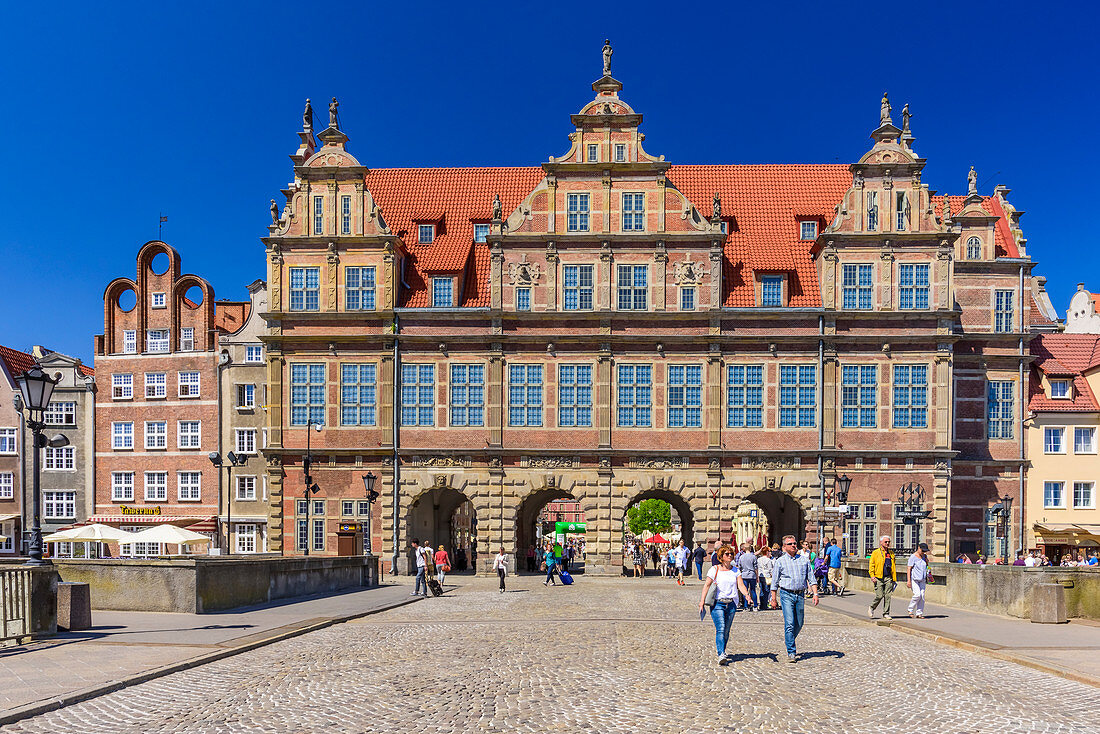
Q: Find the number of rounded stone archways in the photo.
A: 4